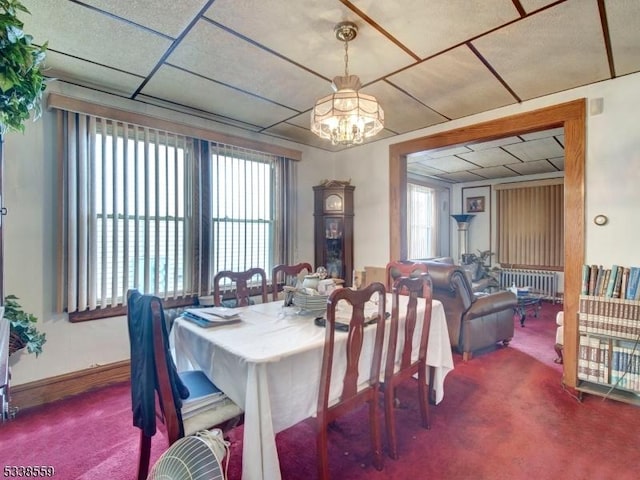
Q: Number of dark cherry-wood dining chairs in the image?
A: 6